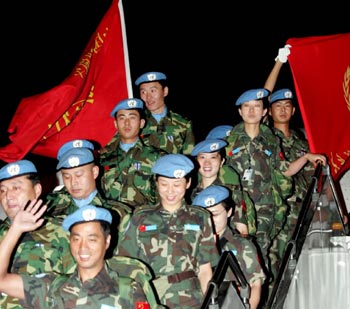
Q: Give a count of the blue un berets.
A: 12